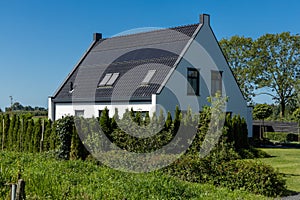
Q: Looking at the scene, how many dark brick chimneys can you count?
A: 2